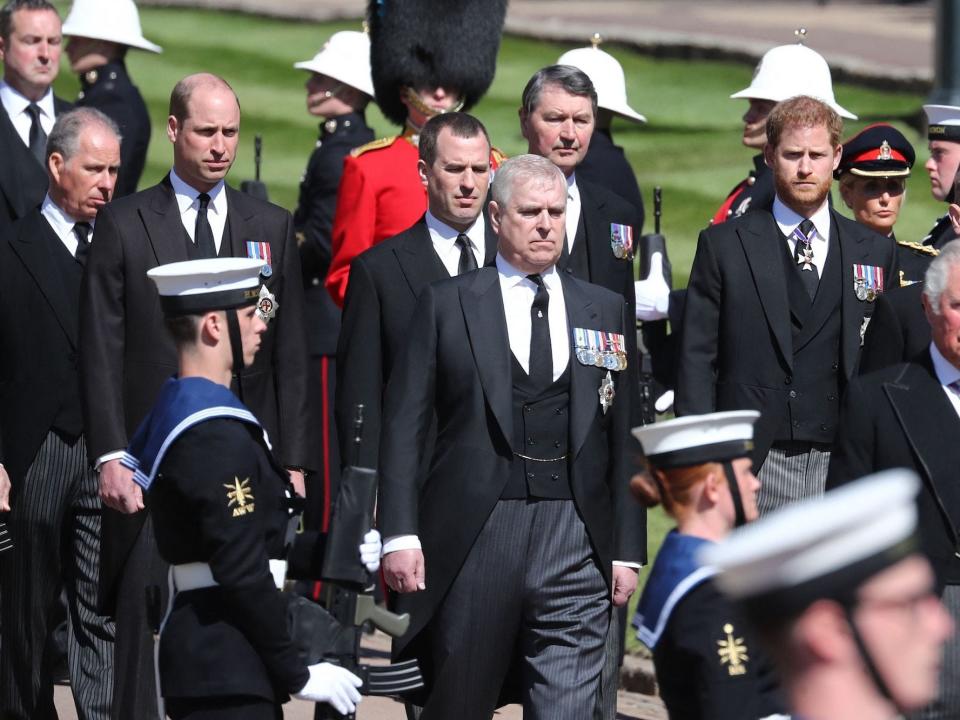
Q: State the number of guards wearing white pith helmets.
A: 4